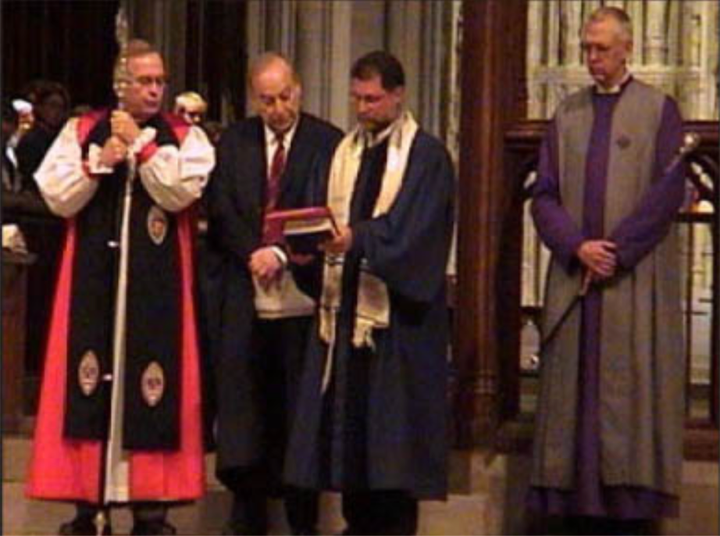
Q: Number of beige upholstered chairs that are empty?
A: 0